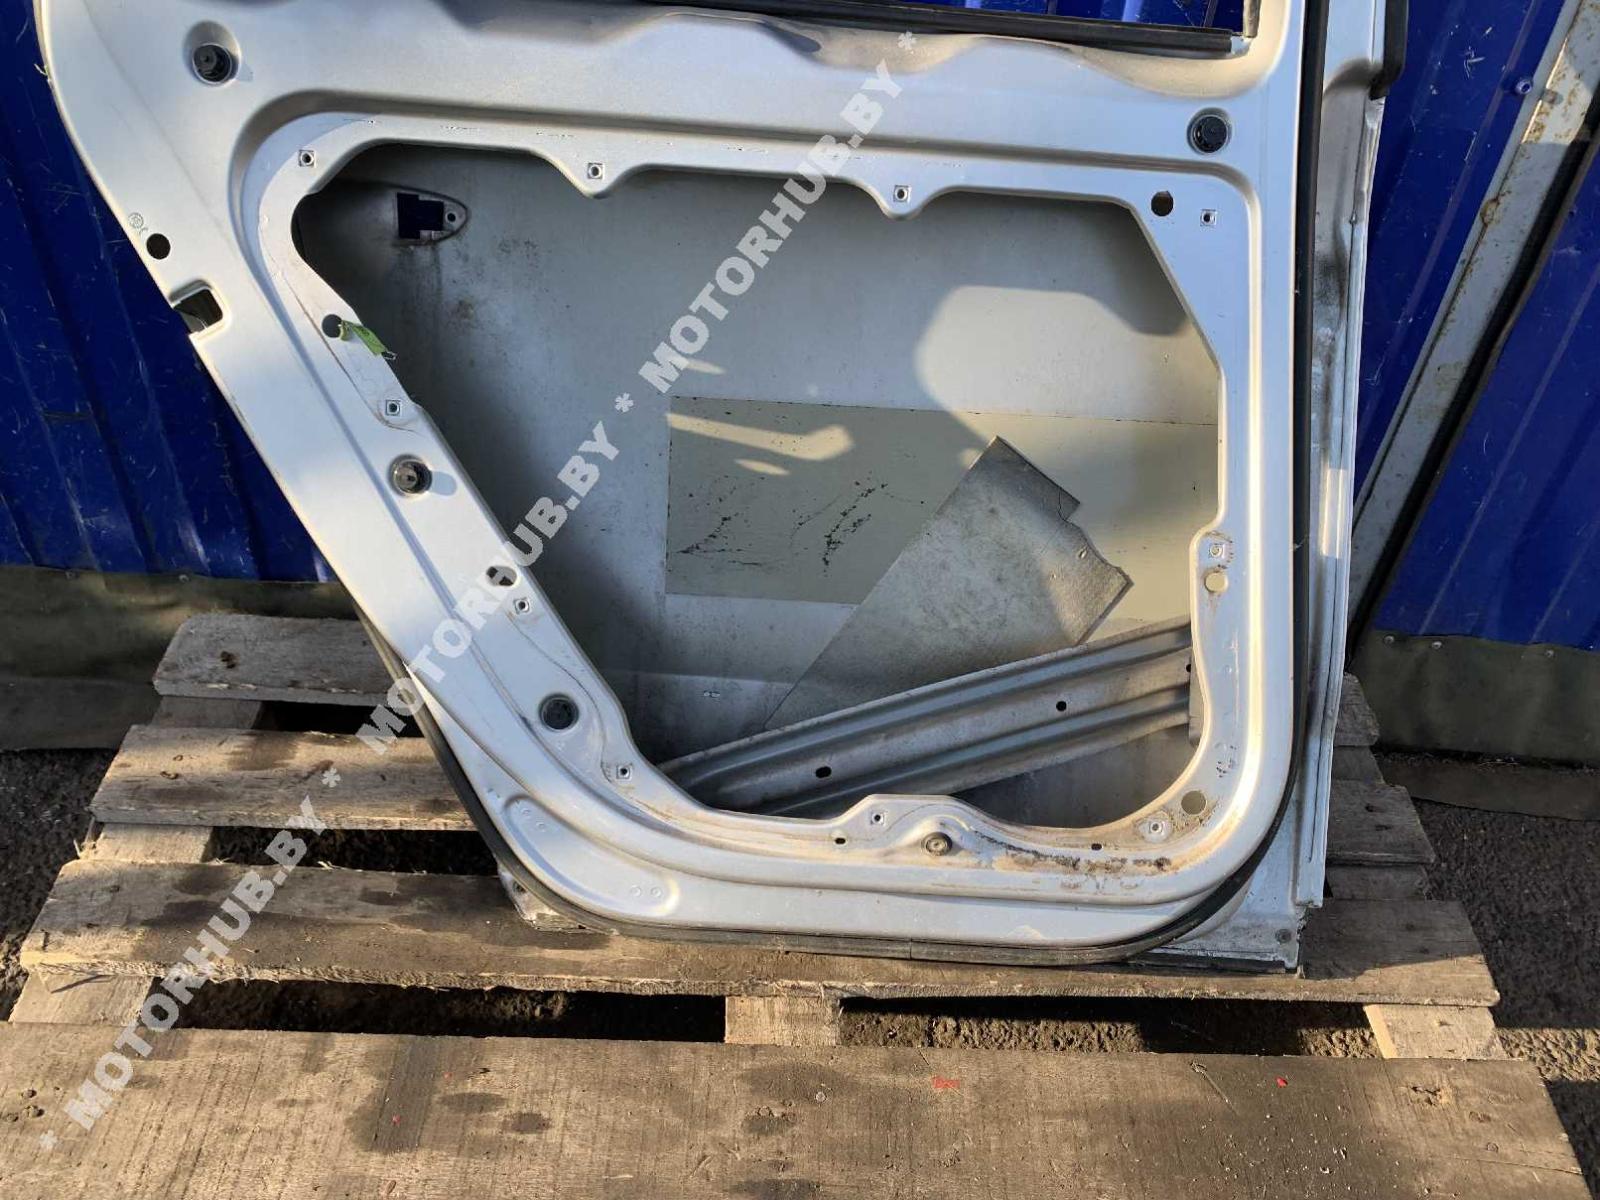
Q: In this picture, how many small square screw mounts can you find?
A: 10